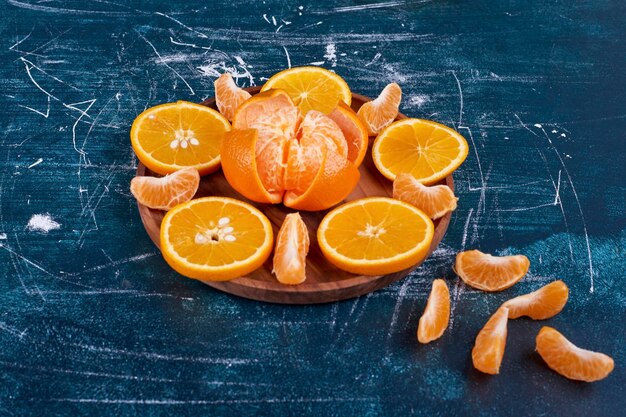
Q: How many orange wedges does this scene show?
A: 10